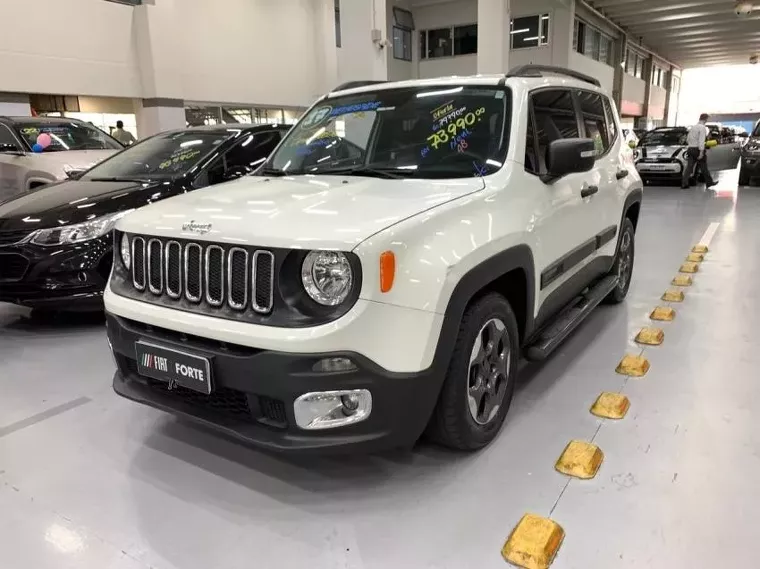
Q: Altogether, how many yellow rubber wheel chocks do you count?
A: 11